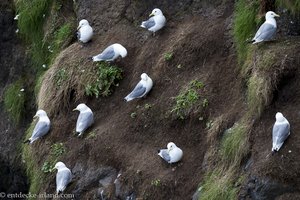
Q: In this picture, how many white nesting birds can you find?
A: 10